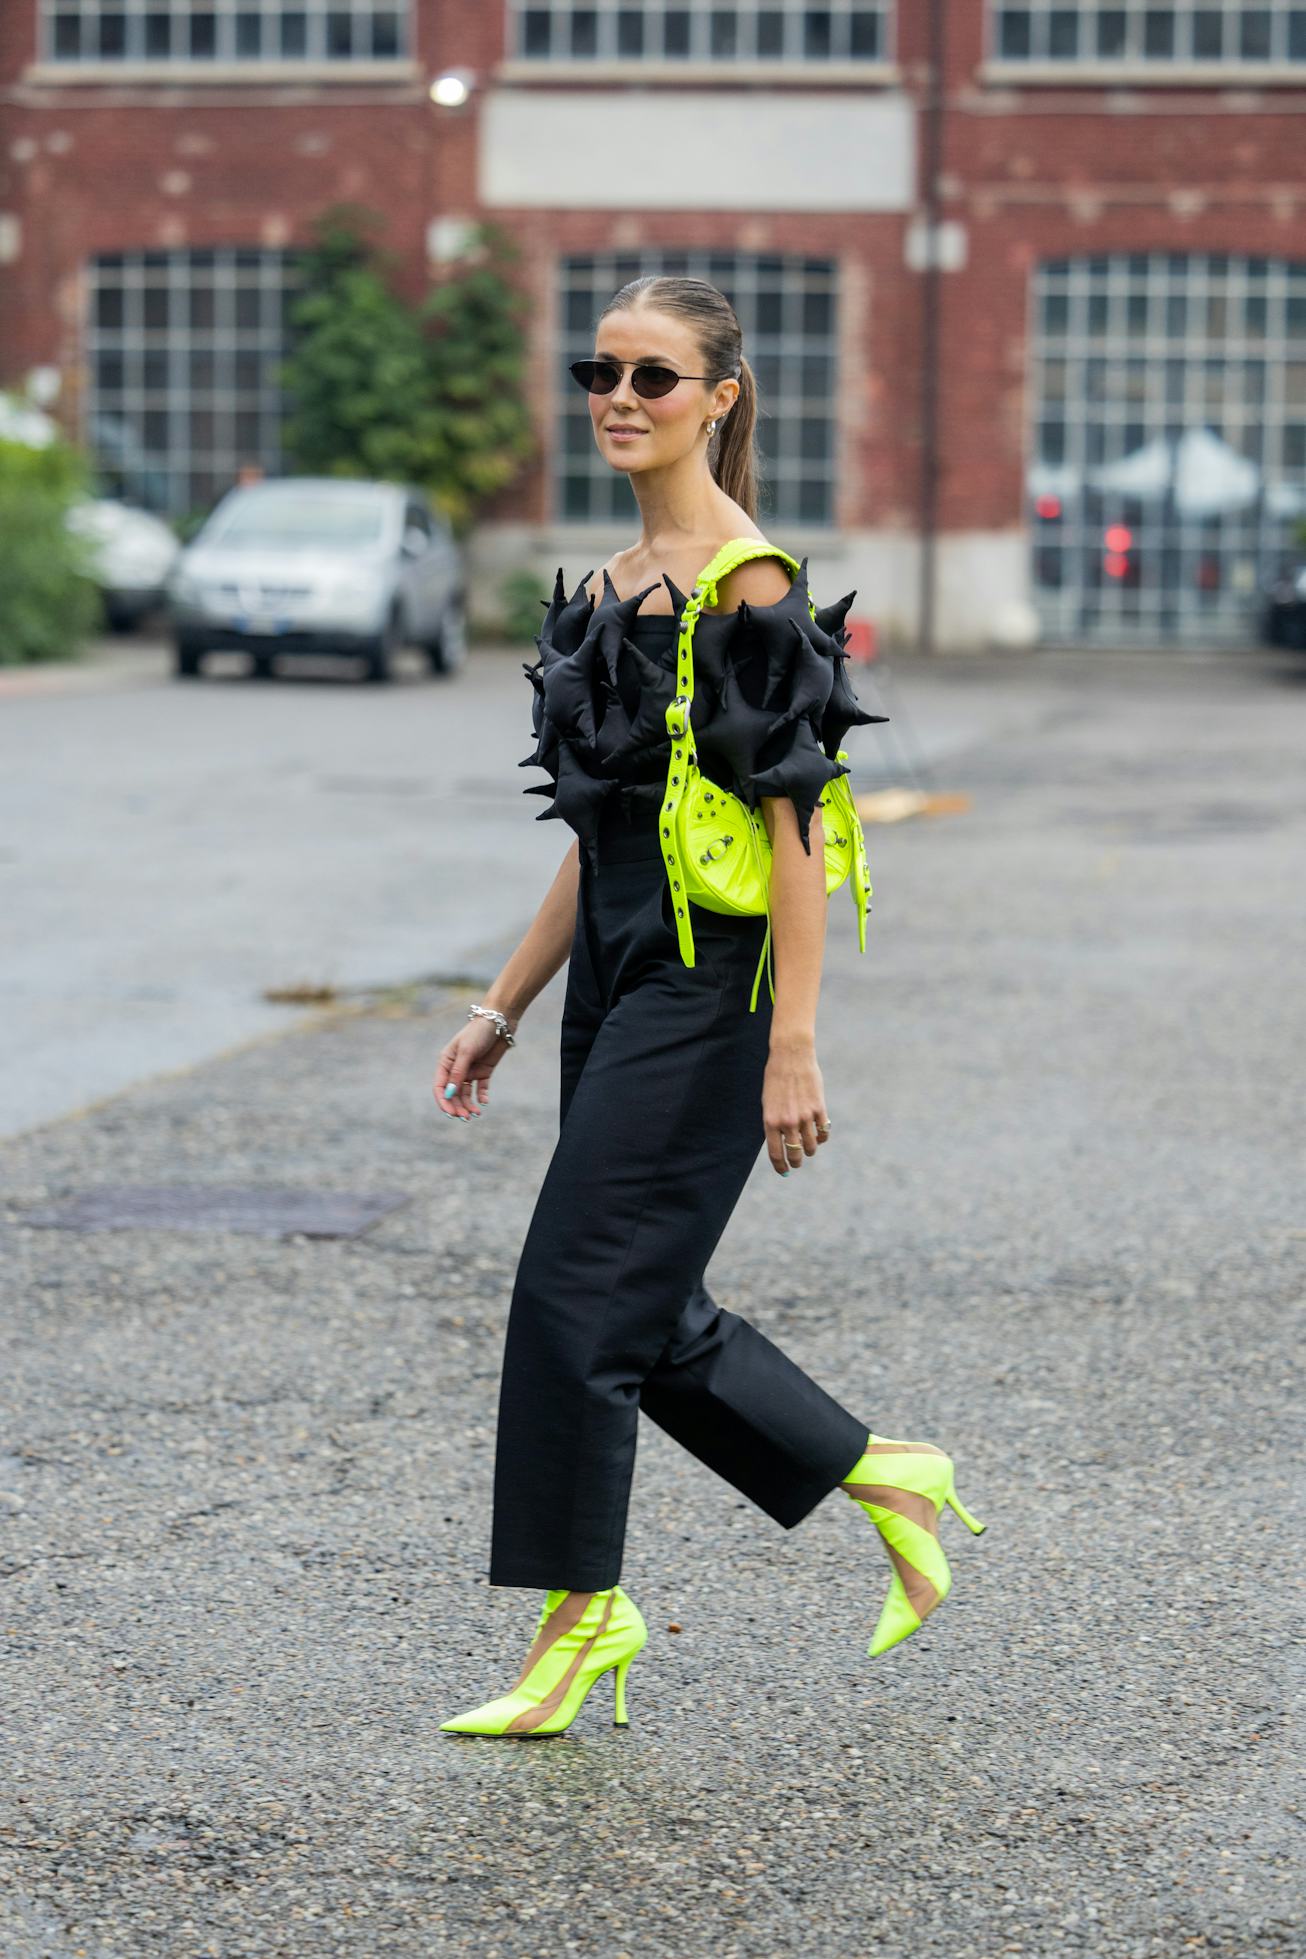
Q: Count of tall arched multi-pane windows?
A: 3